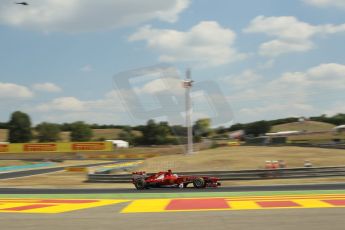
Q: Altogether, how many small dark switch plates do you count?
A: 0